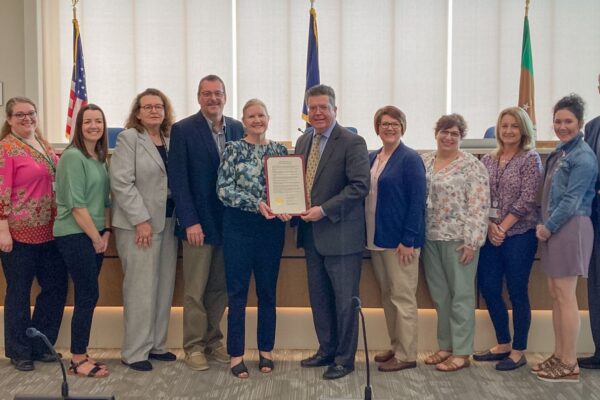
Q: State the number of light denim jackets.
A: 1